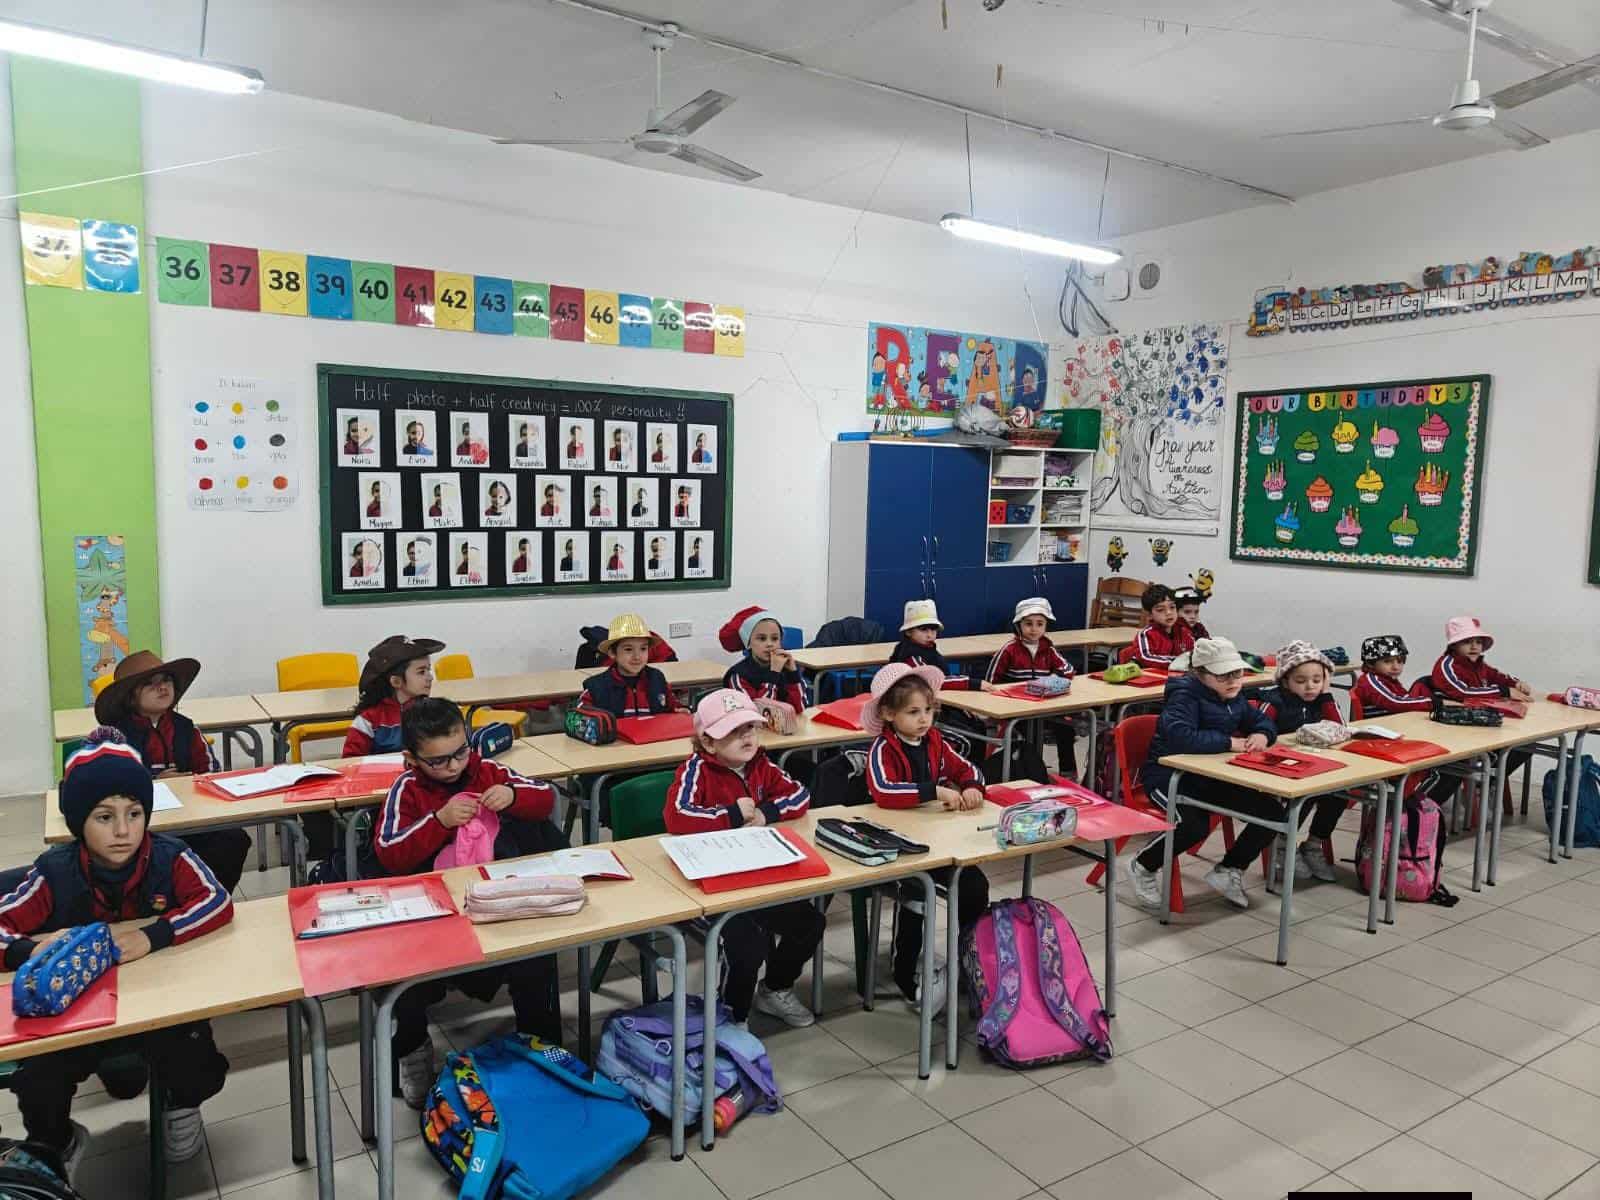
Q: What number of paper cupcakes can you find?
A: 12